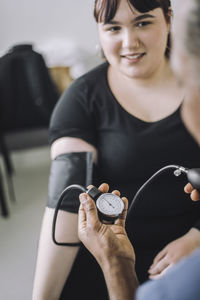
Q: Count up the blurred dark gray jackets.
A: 1